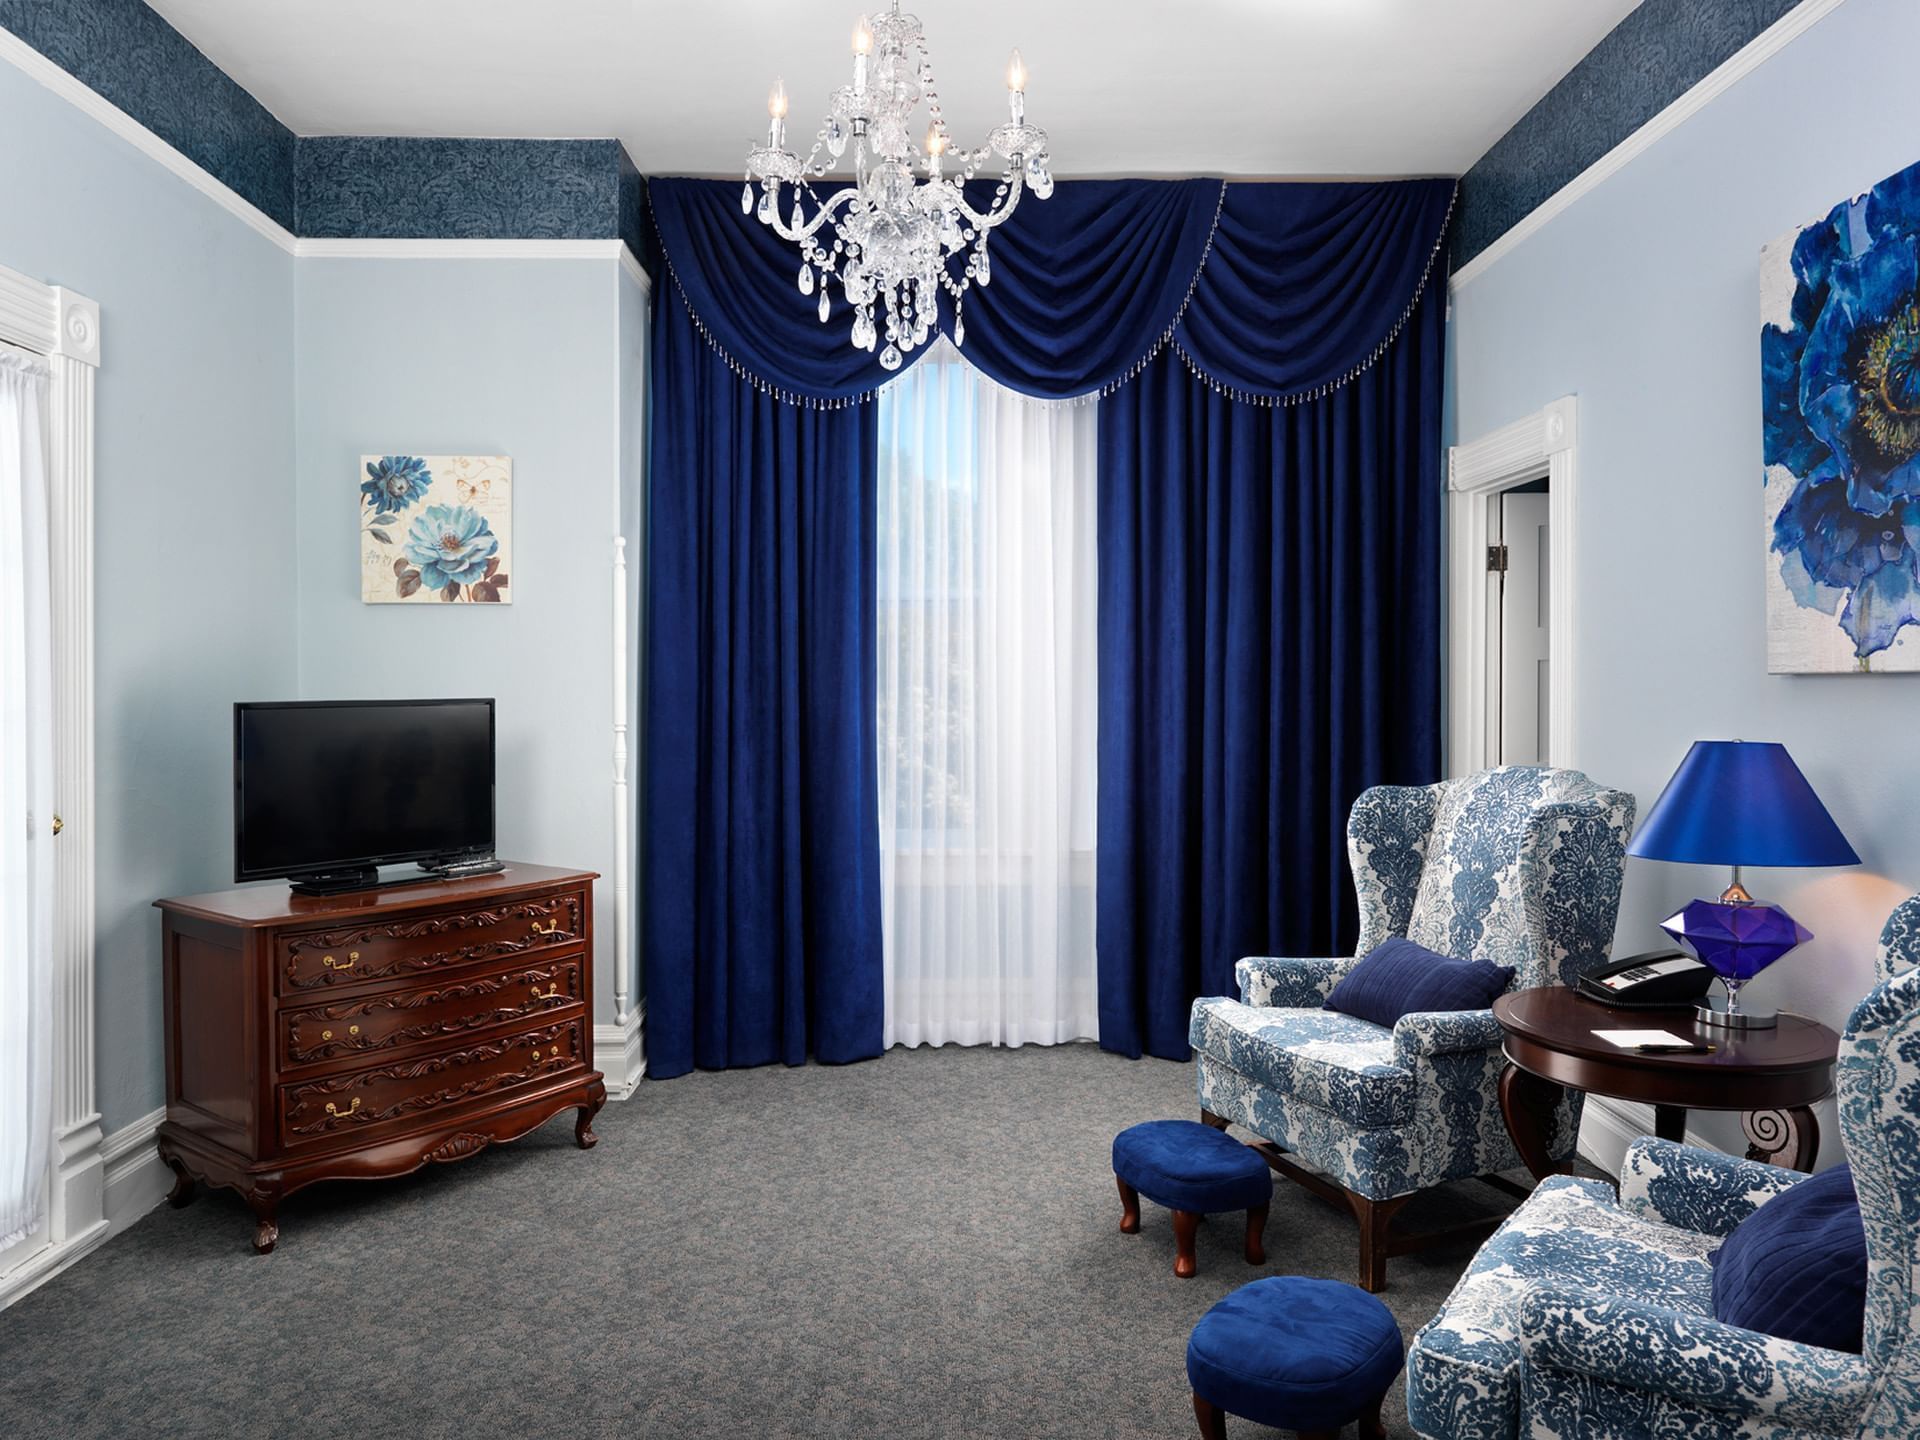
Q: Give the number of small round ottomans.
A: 2